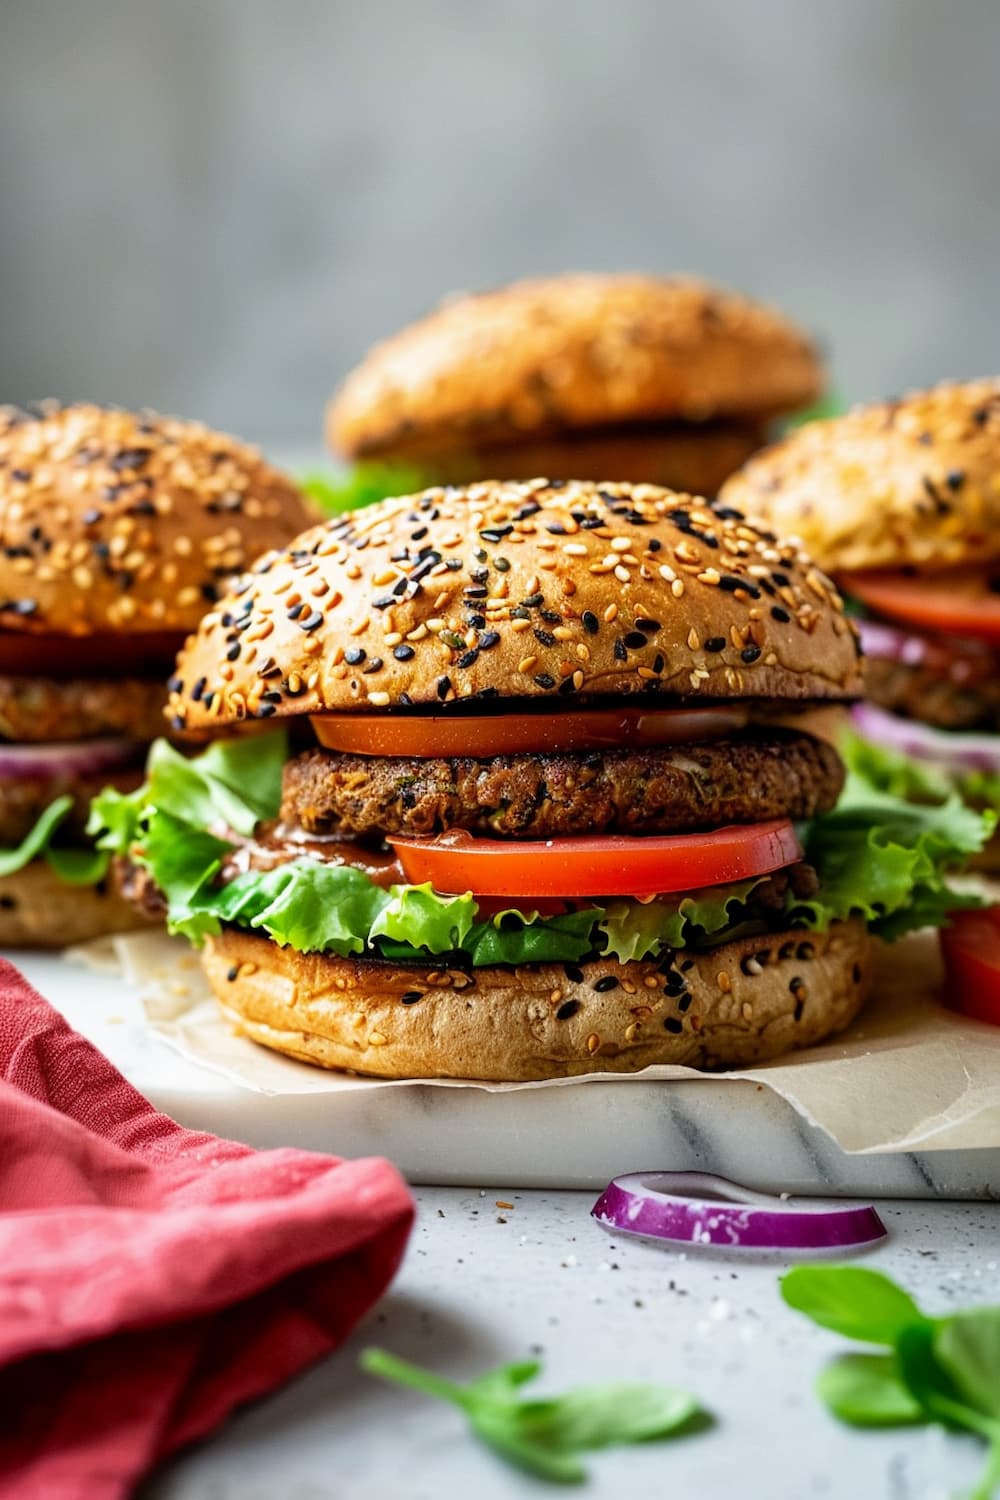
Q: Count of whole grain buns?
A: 4